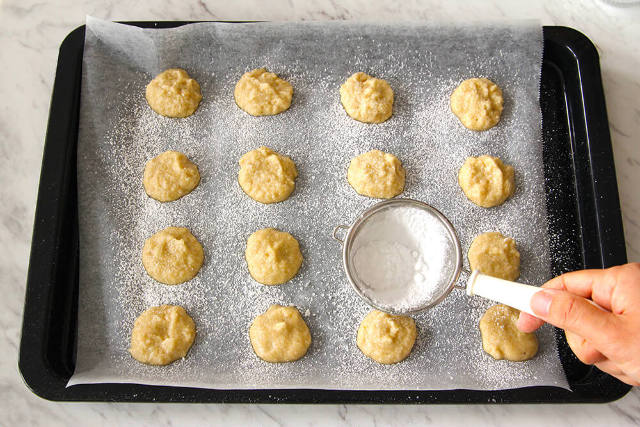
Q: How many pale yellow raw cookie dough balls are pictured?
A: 15